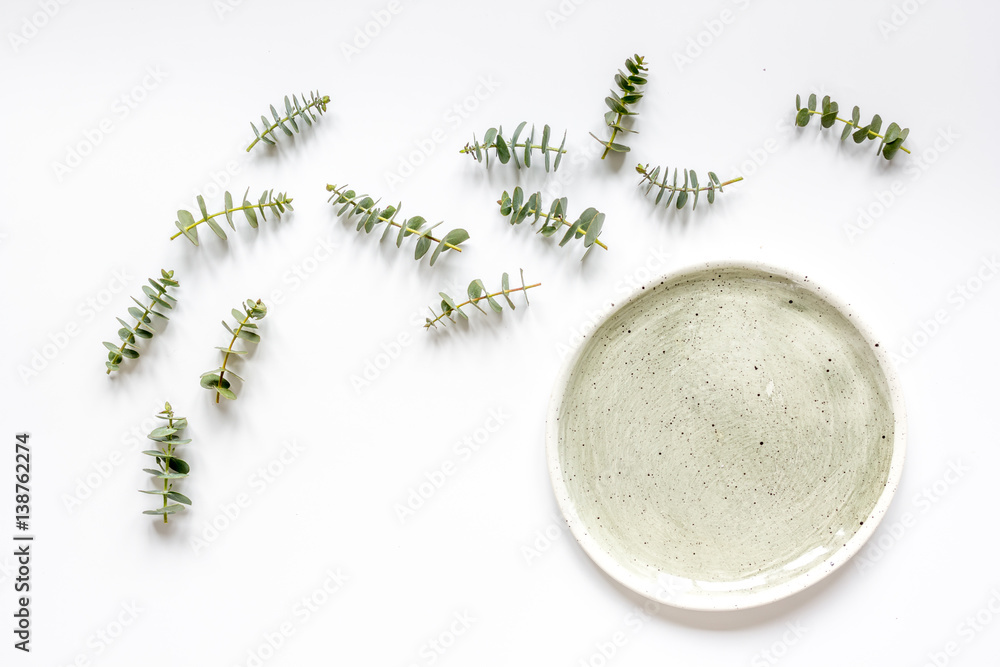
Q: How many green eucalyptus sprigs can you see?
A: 12